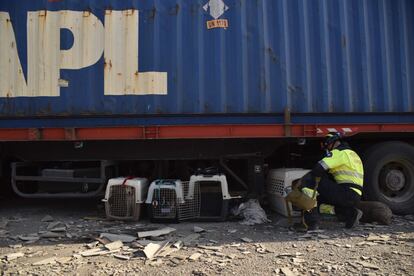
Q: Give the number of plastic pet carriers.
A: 4